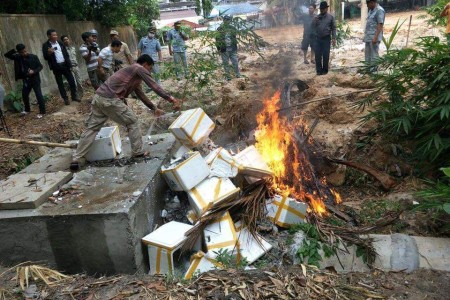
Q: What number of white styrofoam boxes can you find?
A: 11